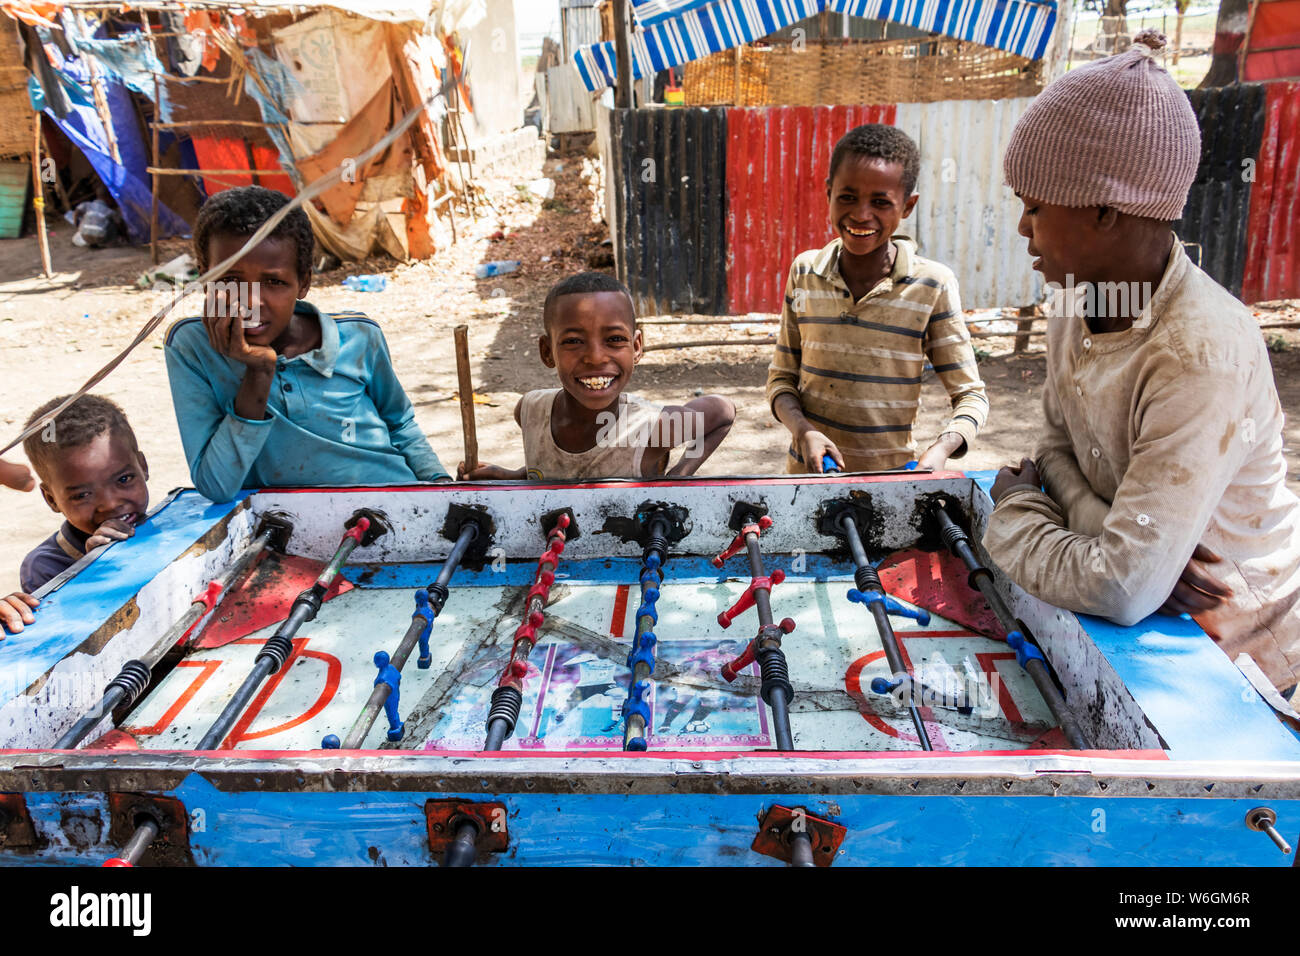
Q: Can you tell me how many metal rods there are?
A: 8